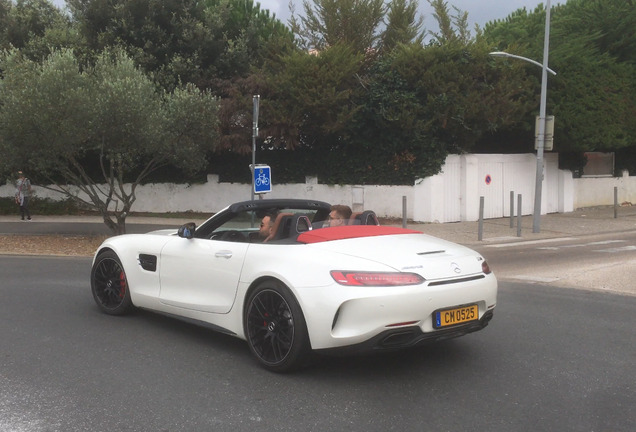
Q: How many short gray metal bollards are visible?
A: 5